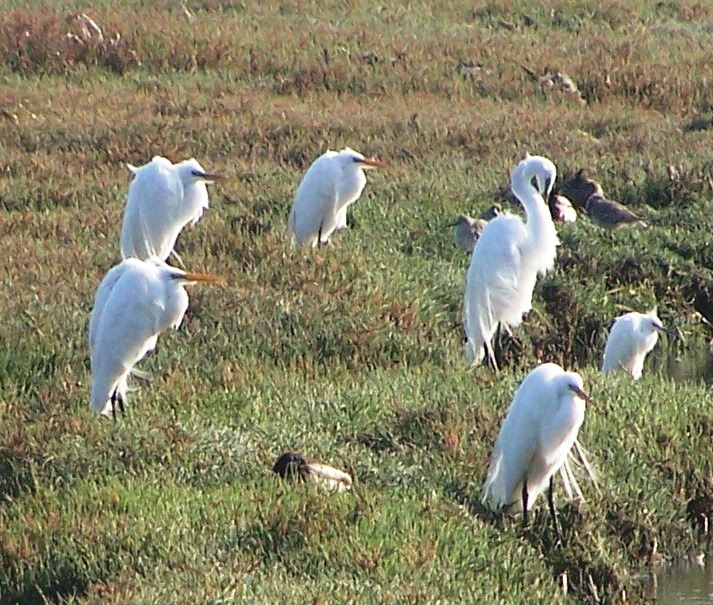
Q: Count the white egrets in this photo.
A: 6